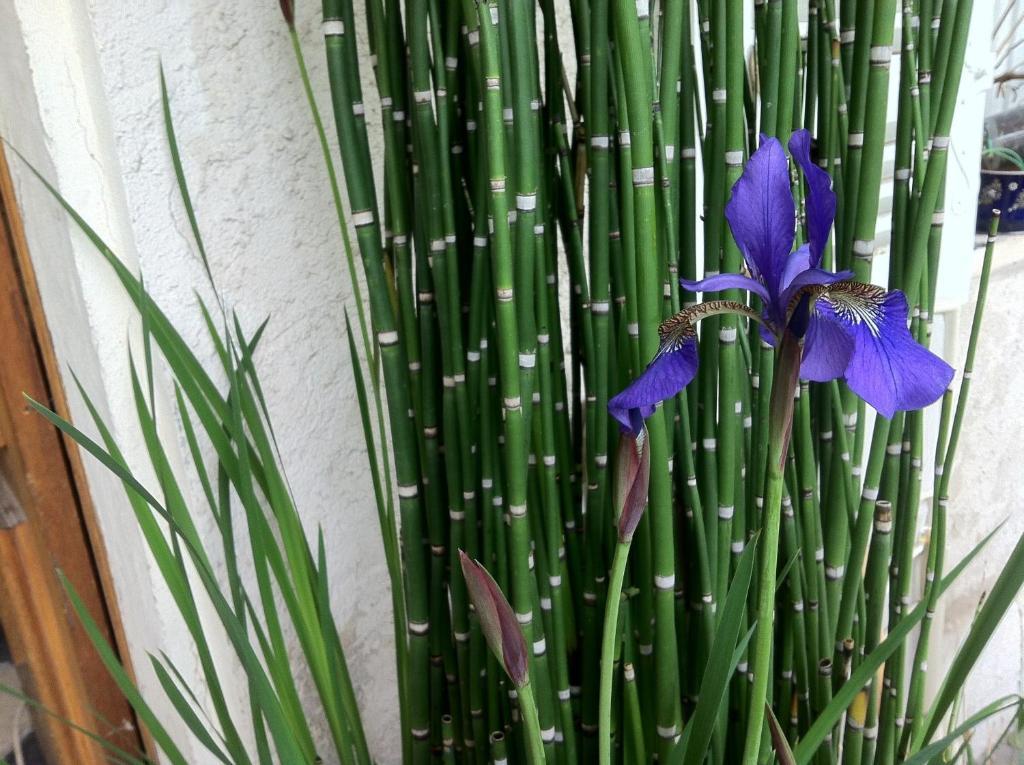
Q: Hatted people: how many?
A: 0